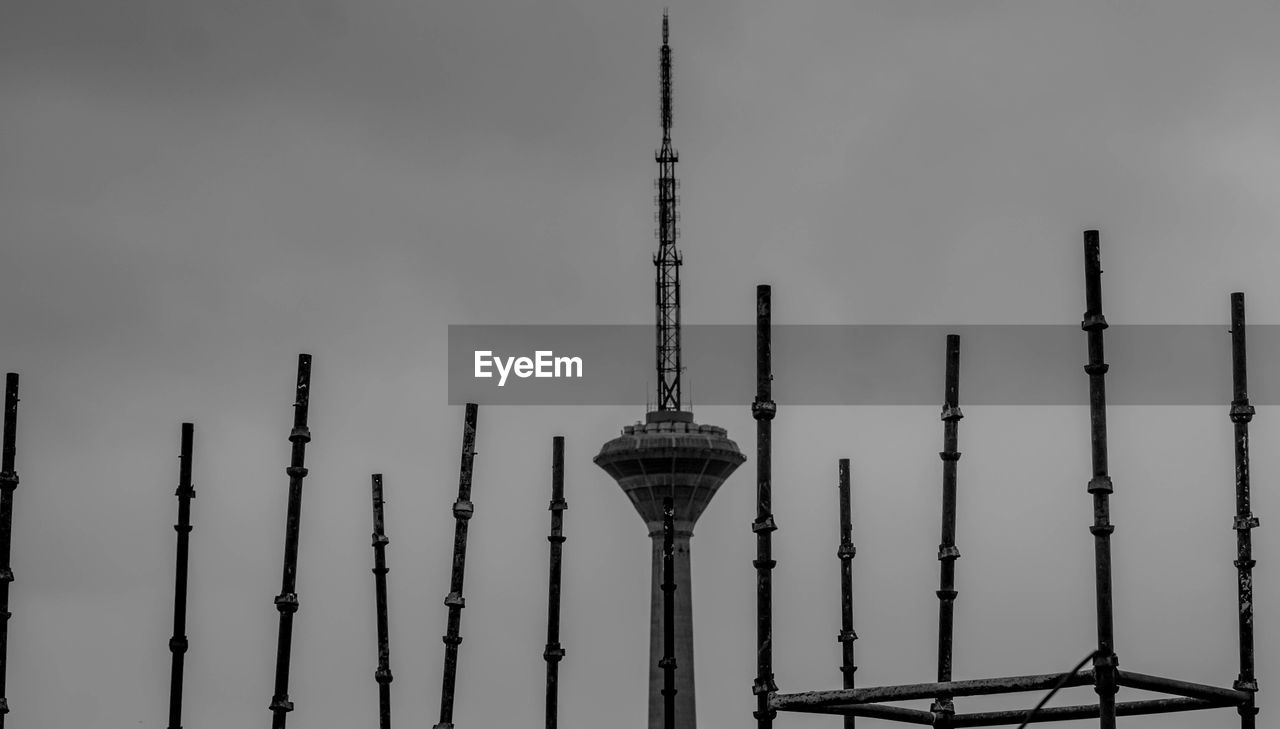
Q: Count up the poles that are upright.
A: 12